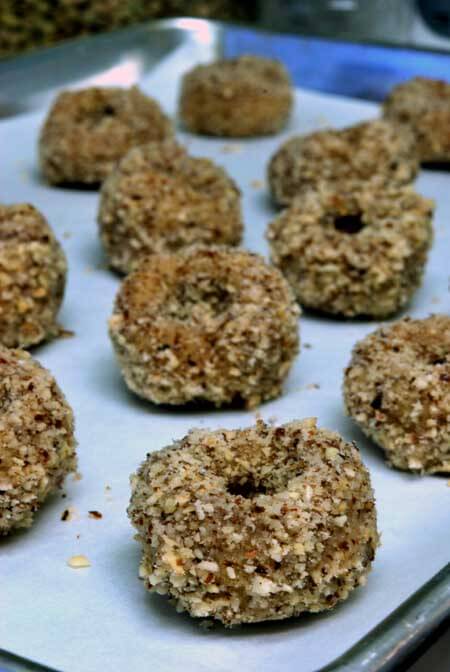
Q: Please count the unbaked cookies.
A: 11